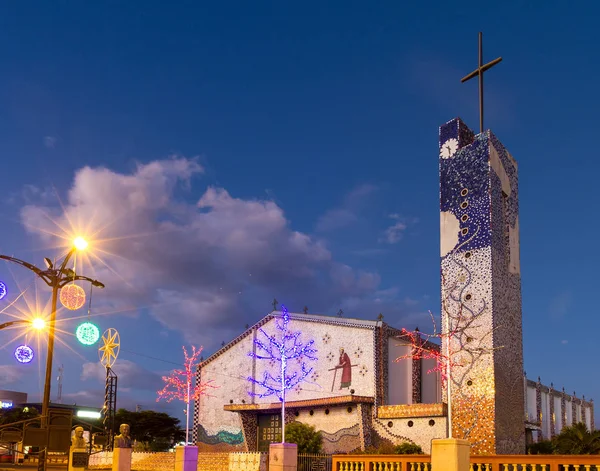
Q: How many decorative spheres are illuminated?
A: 4